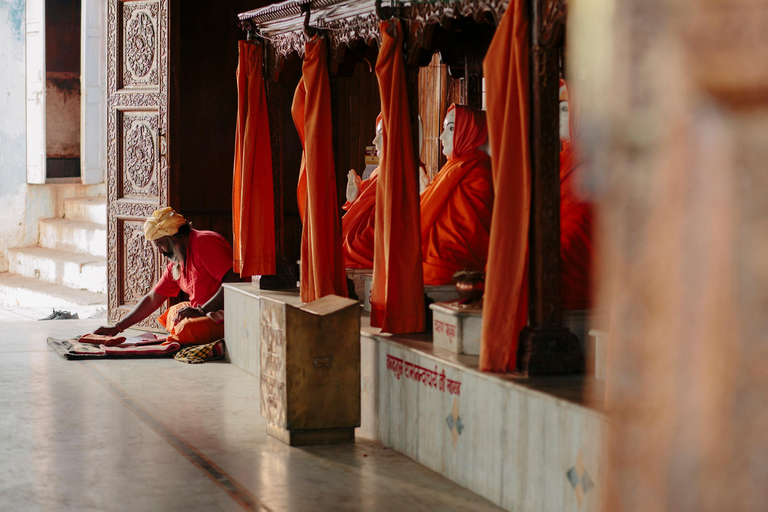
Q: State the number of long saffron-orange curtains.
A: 4